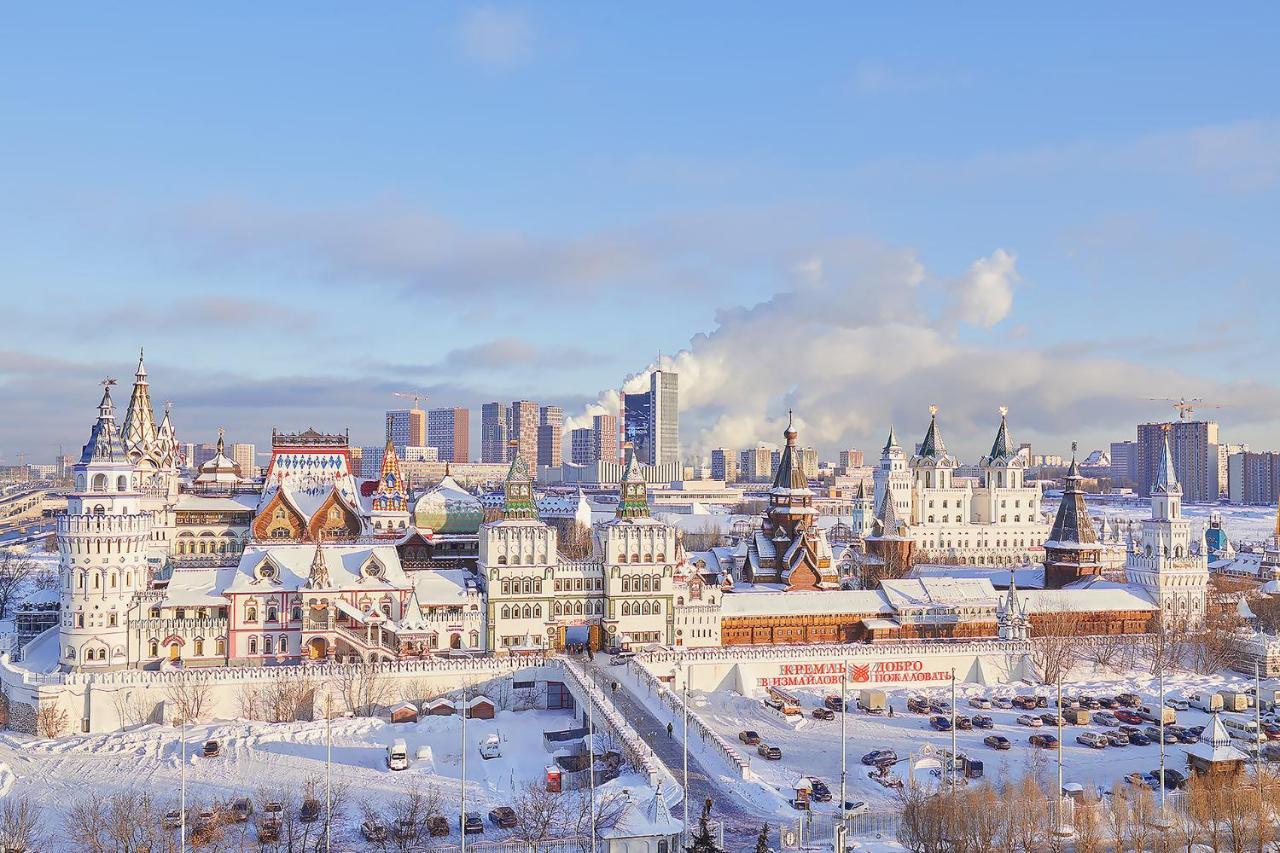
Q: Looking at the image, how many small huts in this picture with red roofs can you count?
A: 3